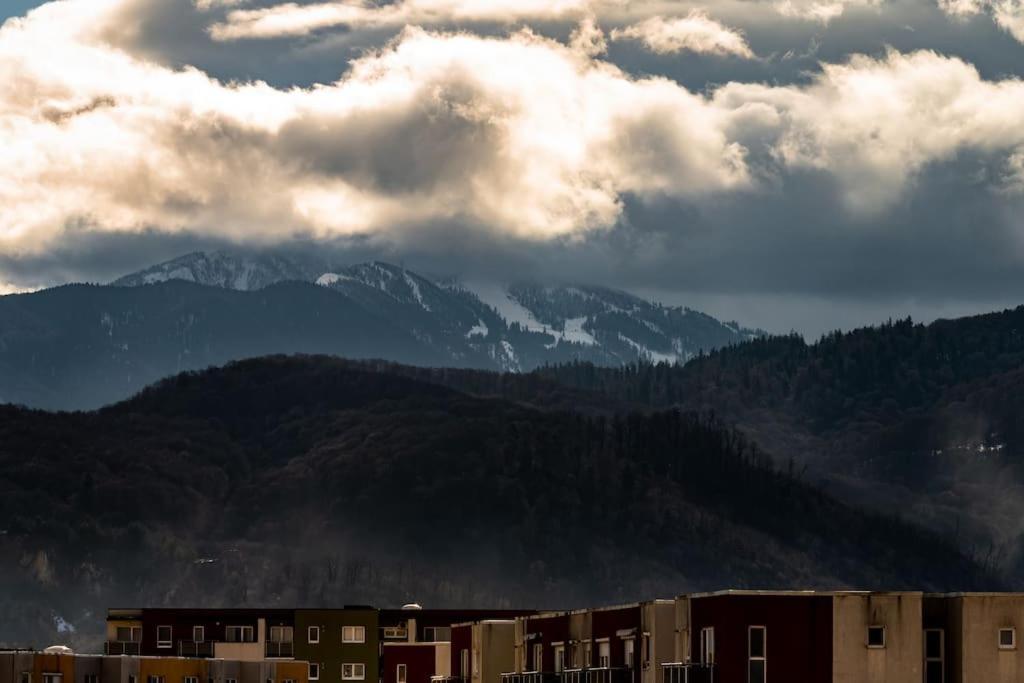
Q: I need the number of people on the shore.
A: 0